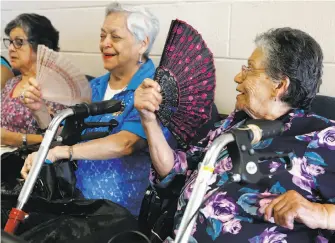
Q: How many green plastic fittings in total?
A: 0